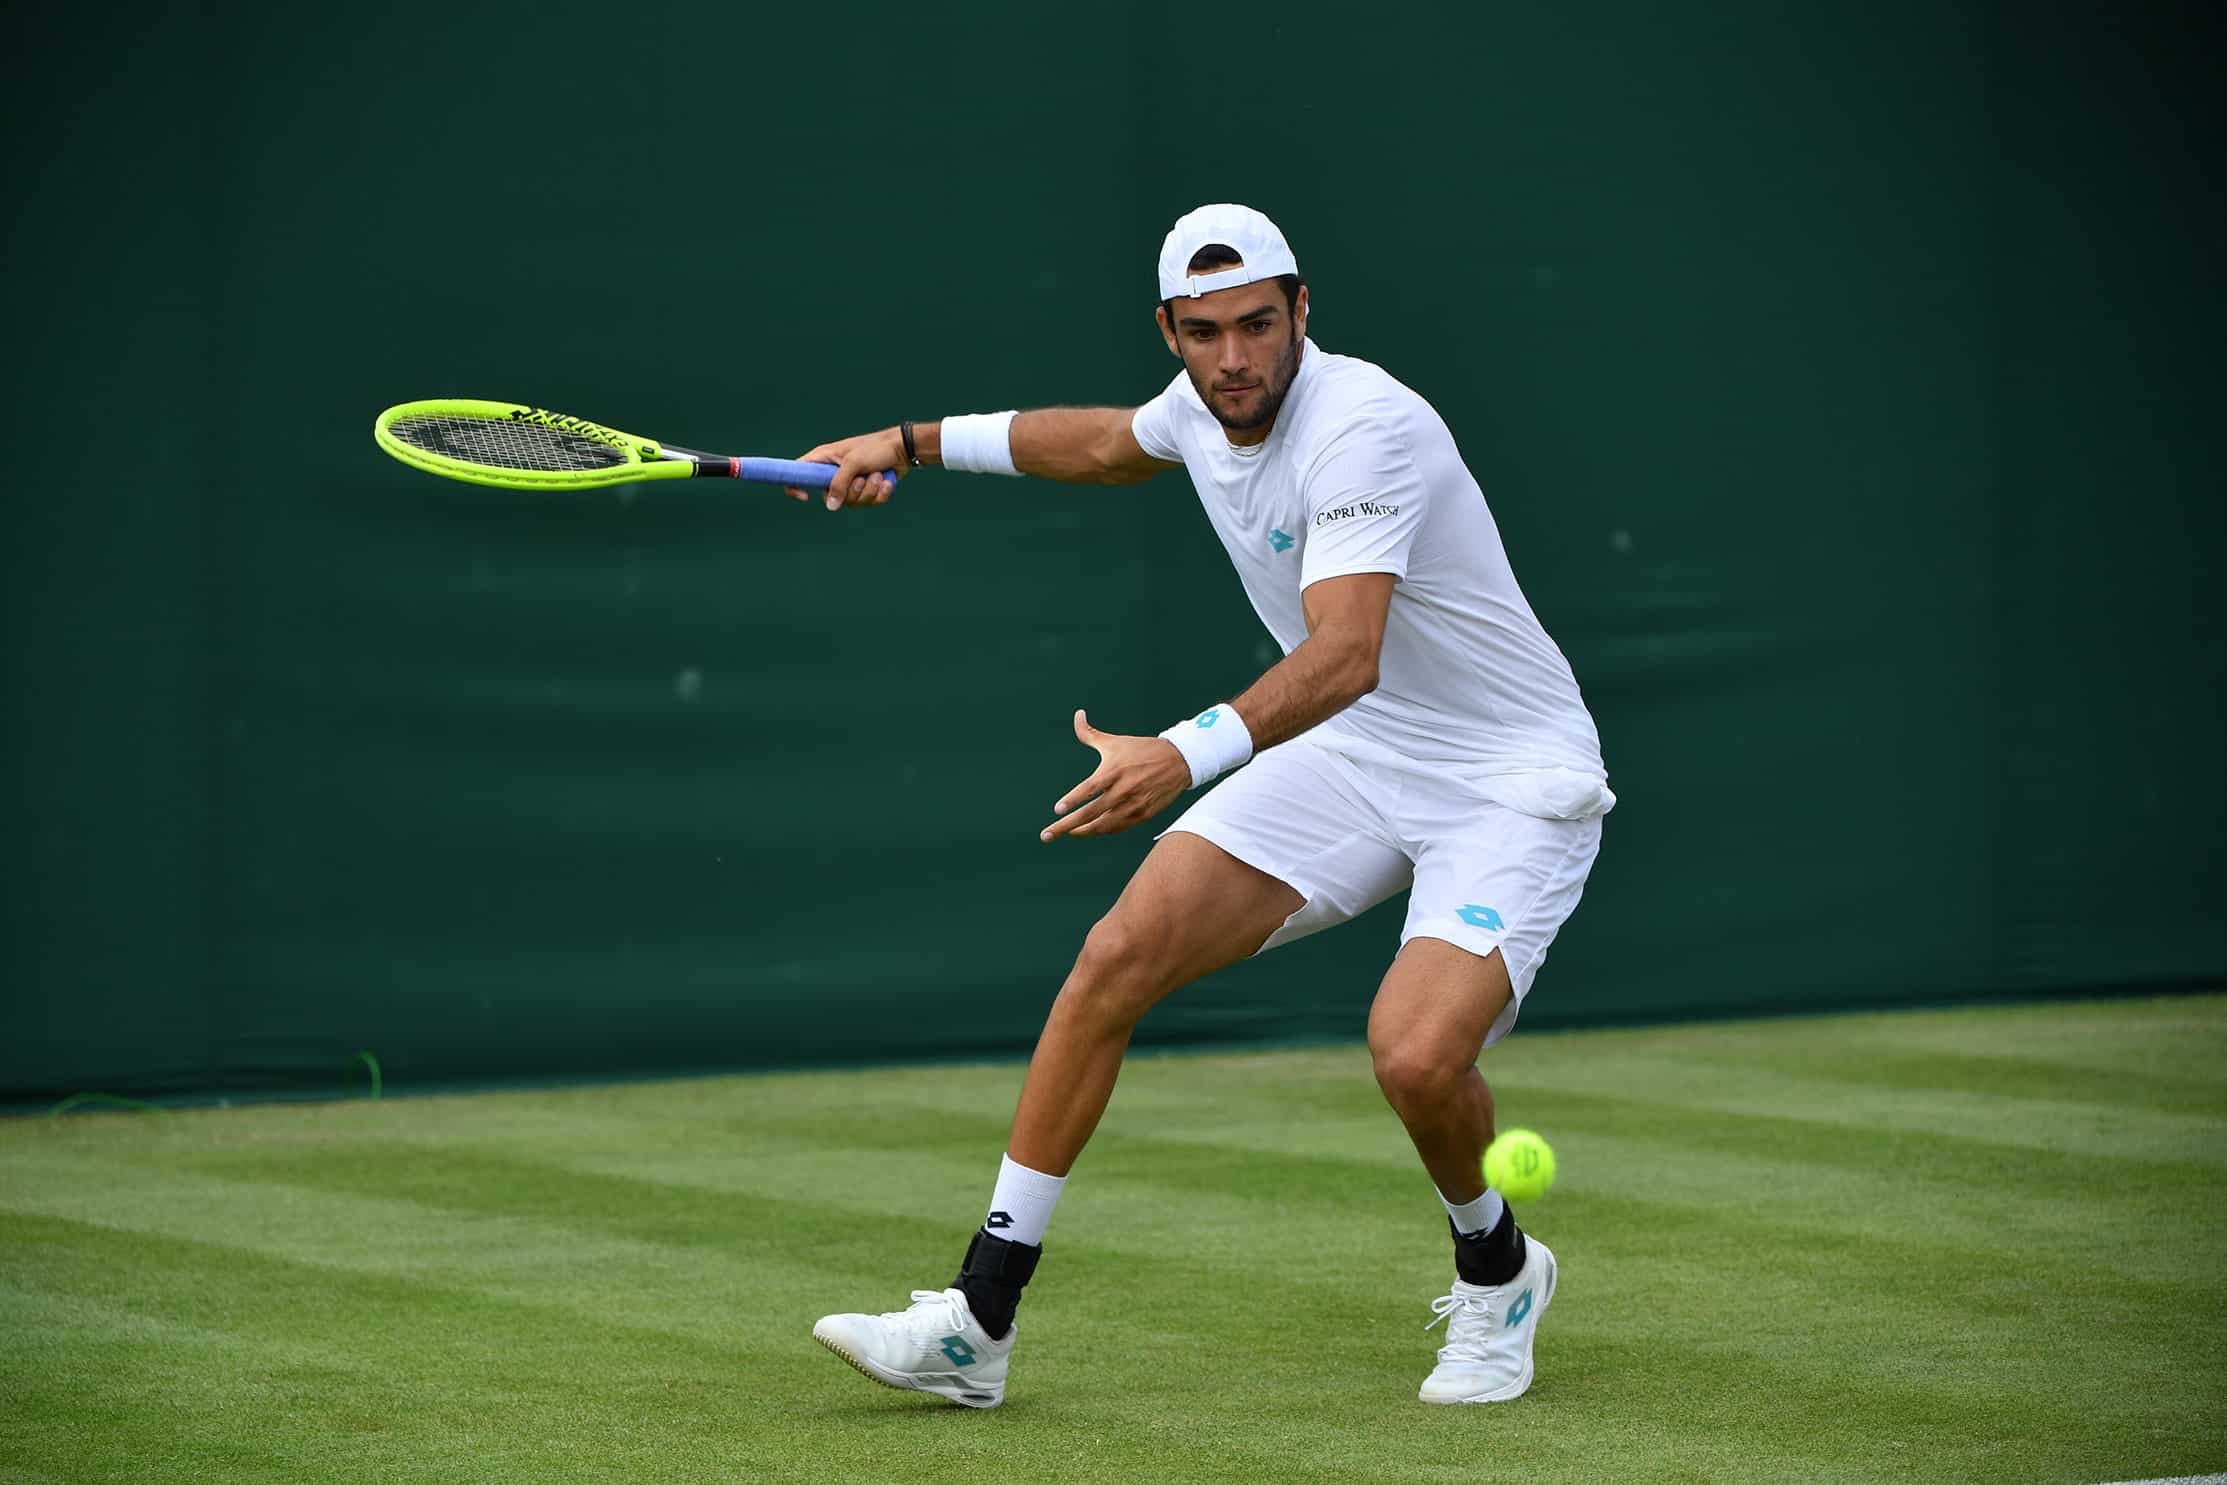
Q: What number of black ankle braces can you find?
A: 2